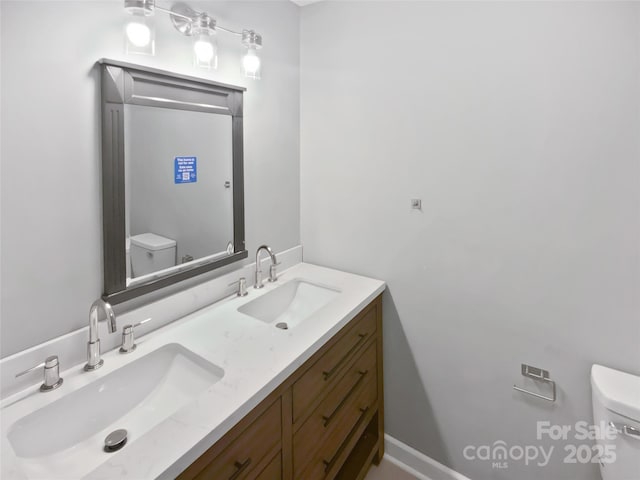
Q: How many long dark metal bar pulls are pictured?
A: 4